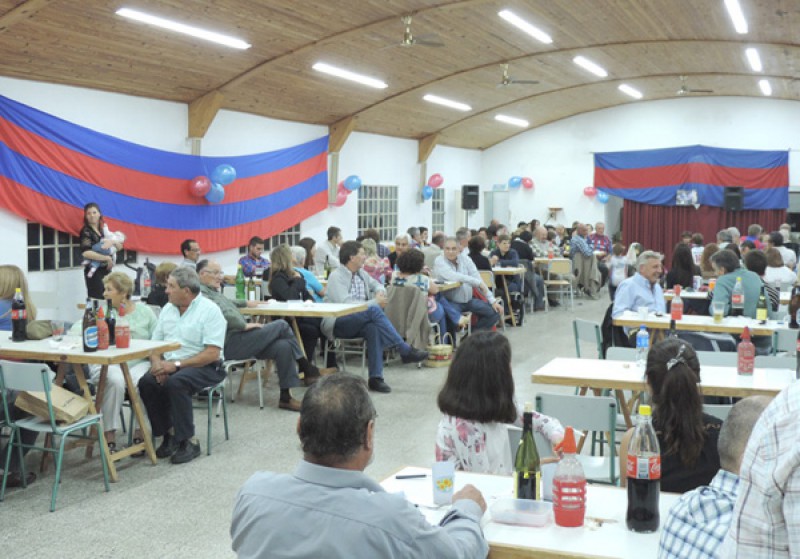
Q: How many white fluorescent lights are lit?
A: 10